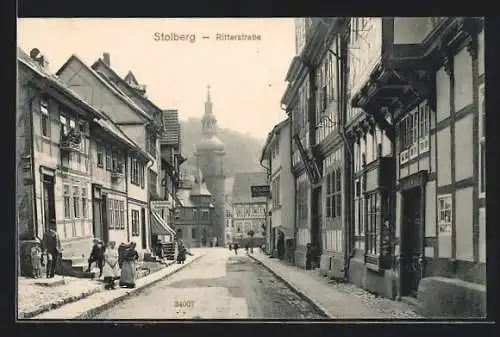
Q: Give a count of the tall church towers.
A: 1